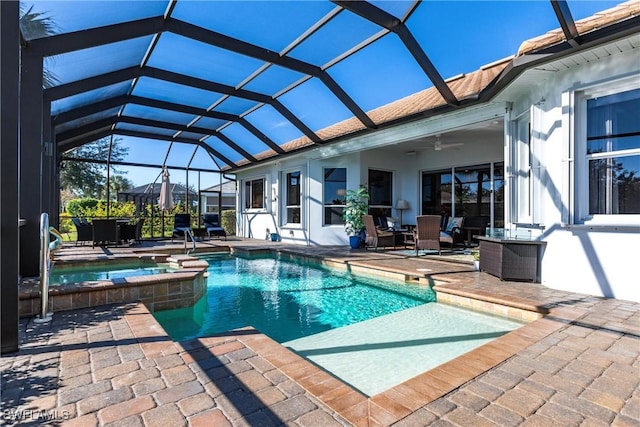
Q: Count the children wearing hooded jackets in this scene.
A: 0